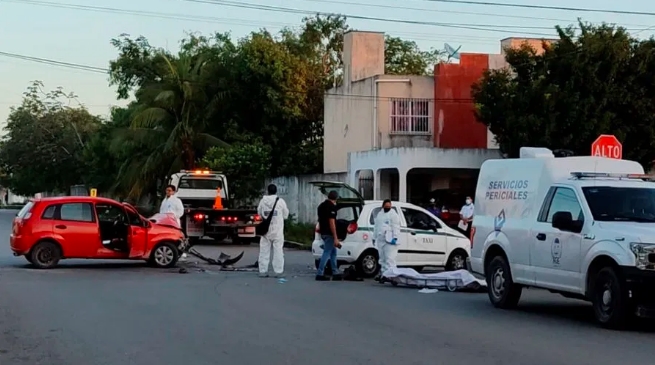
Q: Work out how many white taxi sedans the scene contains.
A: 1